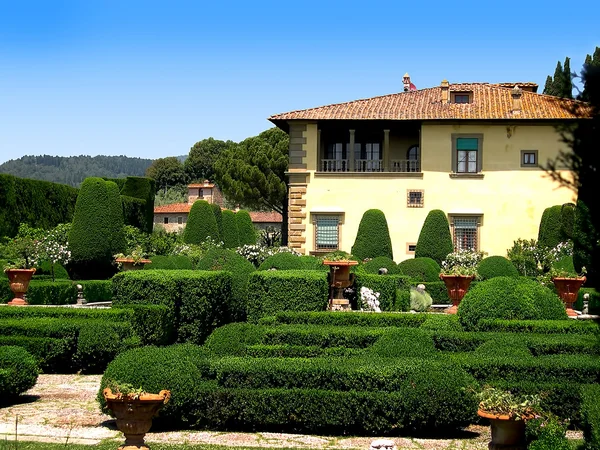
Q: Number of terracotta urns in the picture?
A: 7